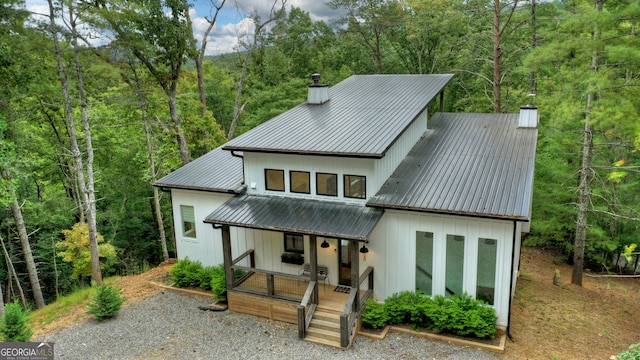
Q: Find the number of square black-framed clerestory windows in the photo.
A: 4